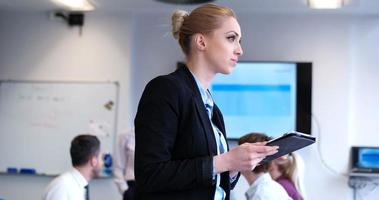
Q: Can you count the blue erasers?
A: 2